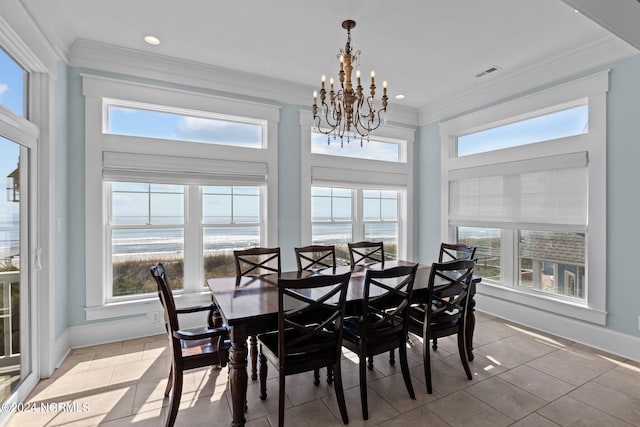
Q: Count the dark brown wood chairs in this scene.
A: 8